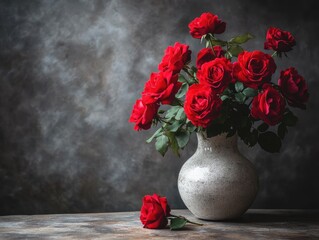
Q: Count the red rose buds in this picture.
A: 12